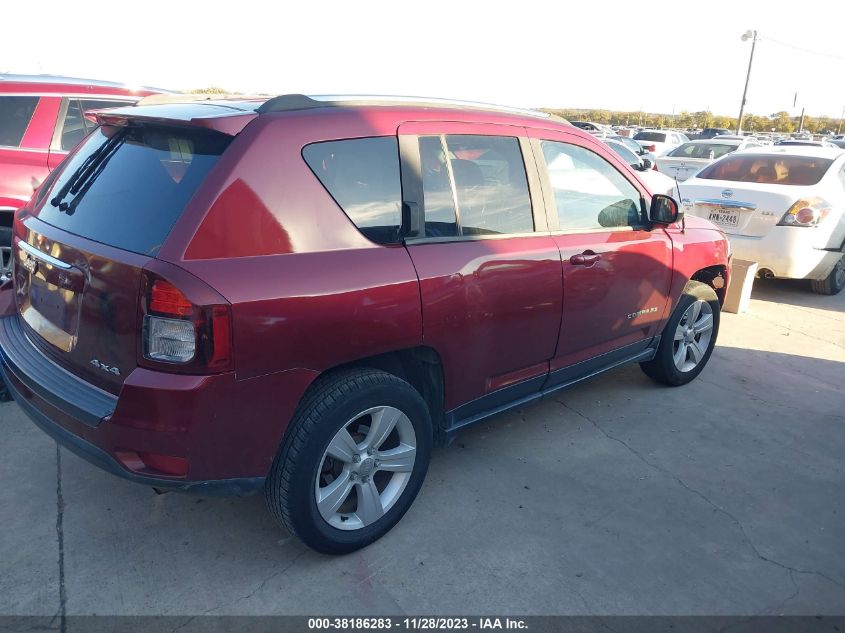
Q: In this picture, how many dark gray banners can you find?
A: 1